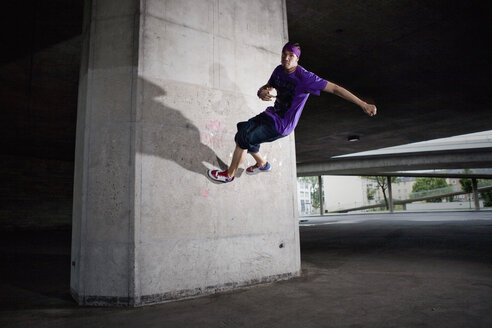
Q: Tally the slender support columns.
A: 3